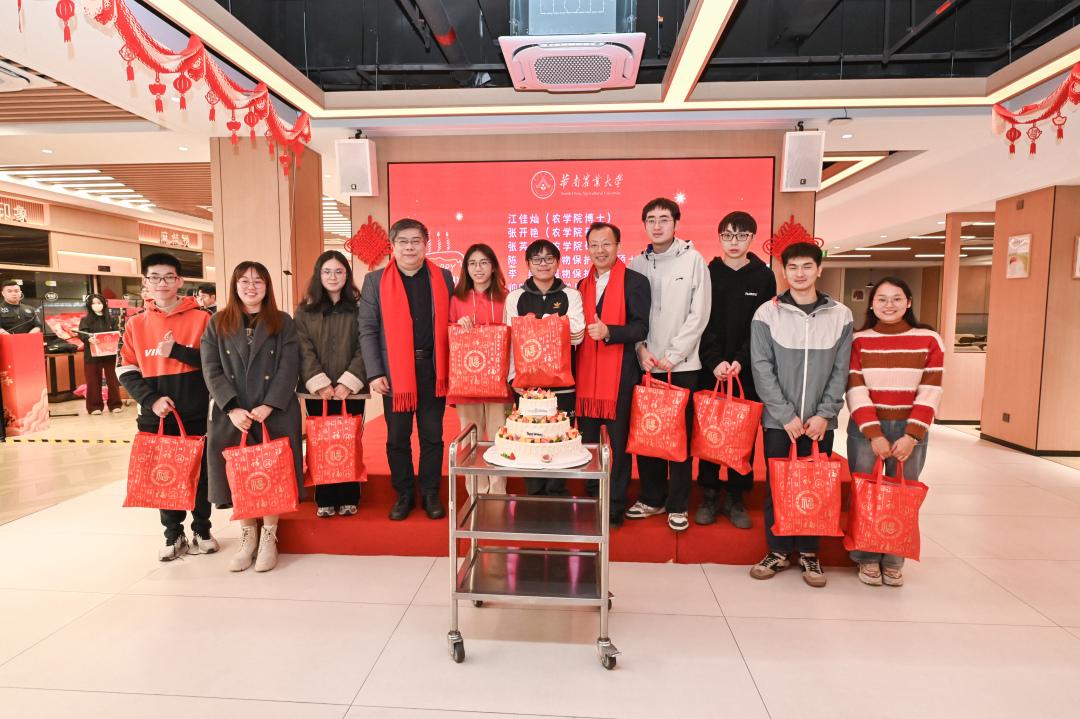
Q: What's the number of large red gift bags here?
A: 9